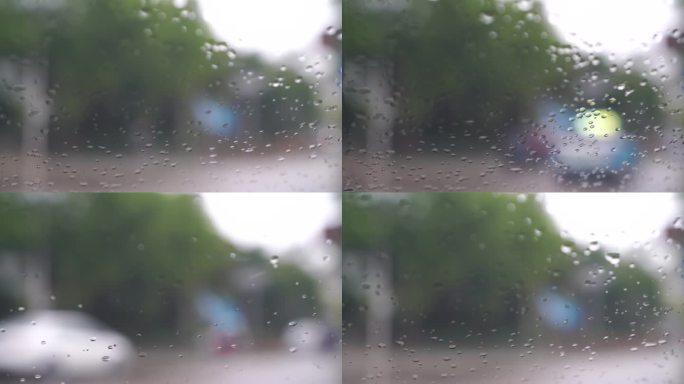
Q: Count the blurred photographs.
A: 4